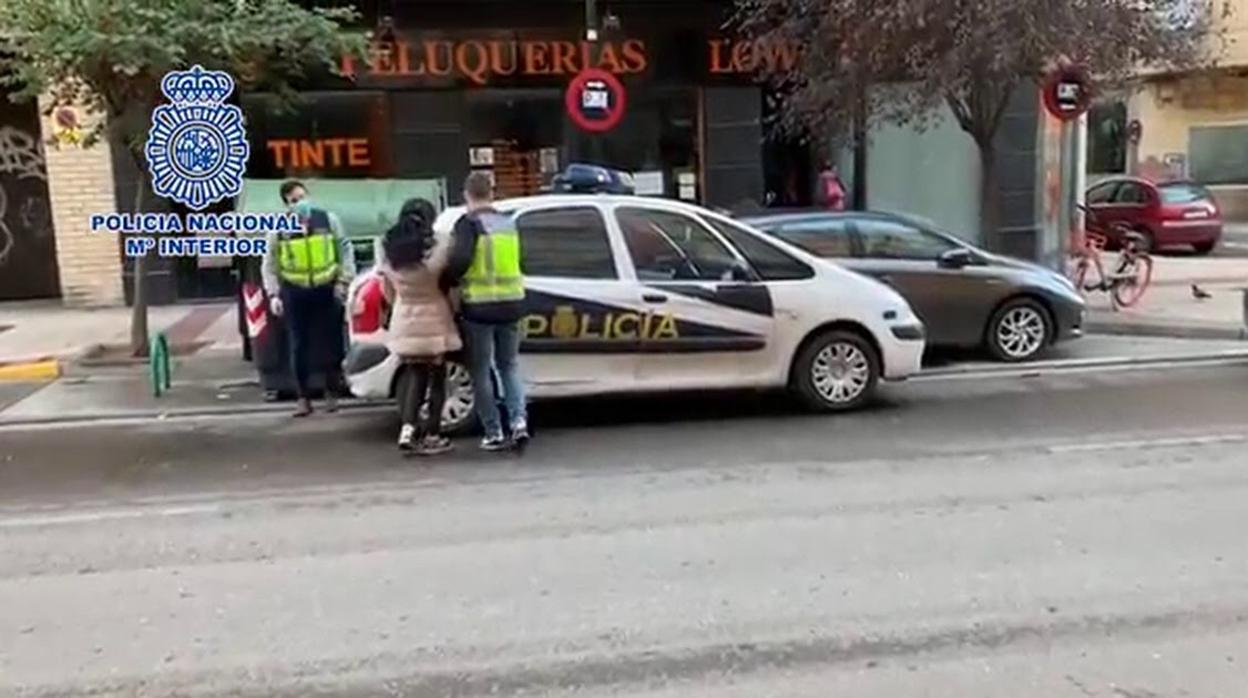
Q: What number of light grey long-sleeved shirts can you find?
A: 1